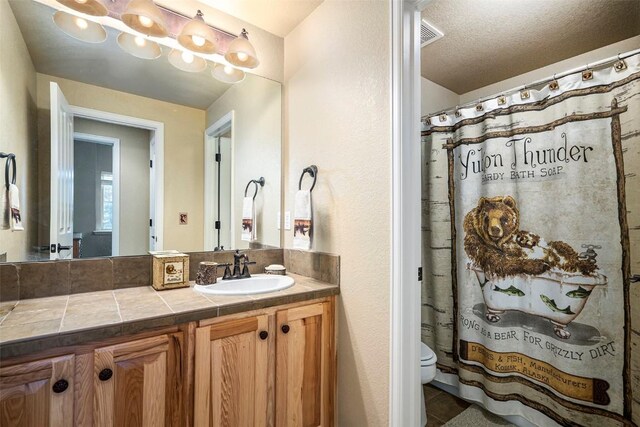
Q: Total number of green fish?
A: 3